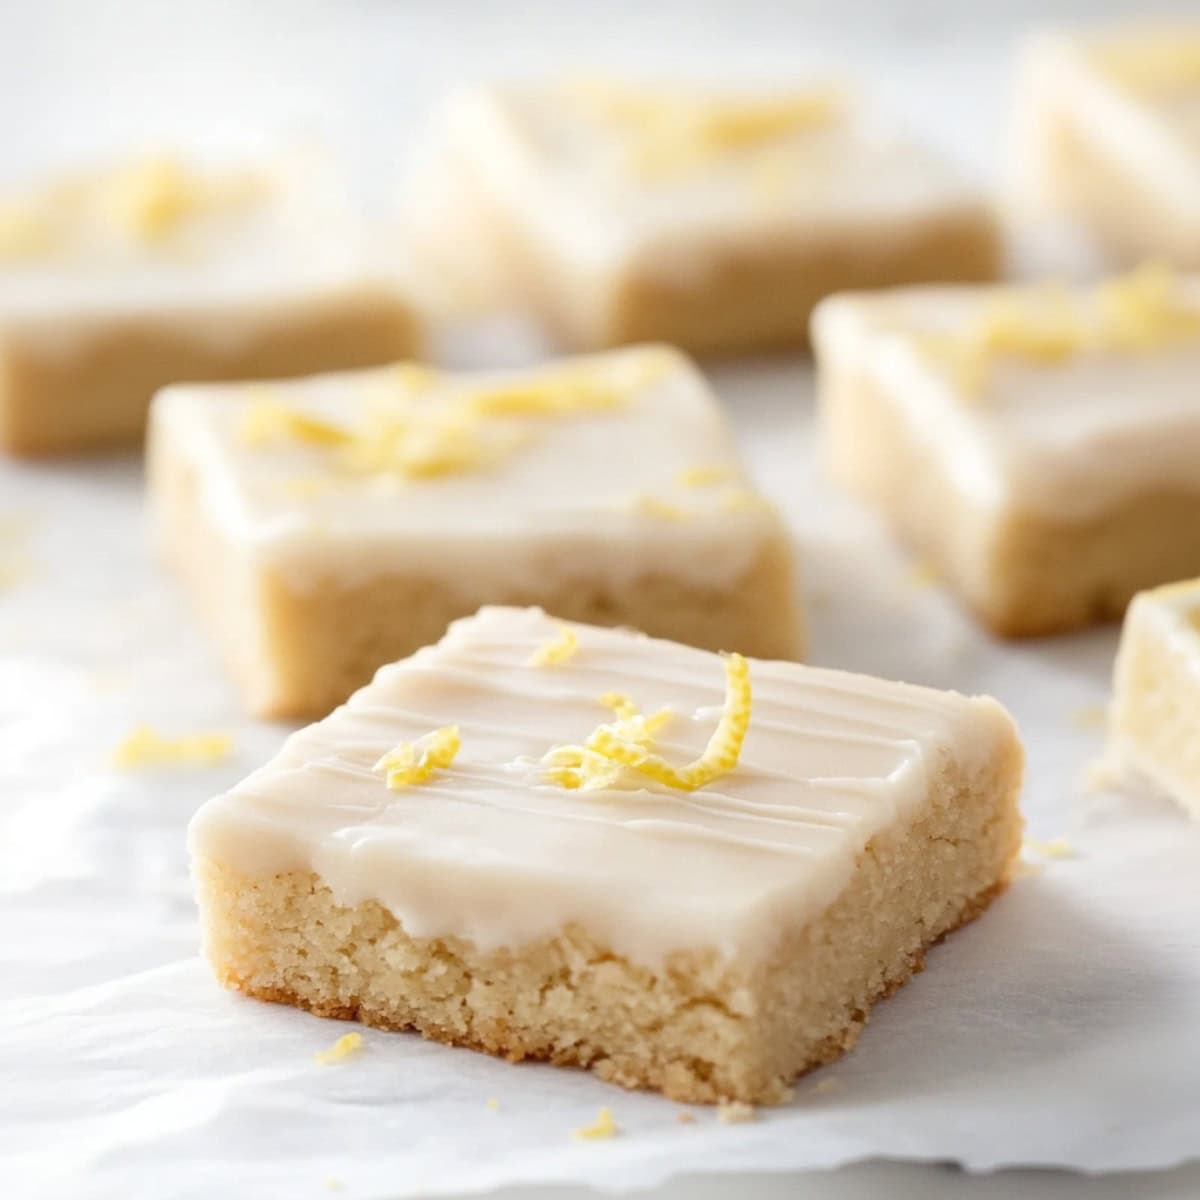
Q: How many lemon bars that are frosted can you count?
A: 7